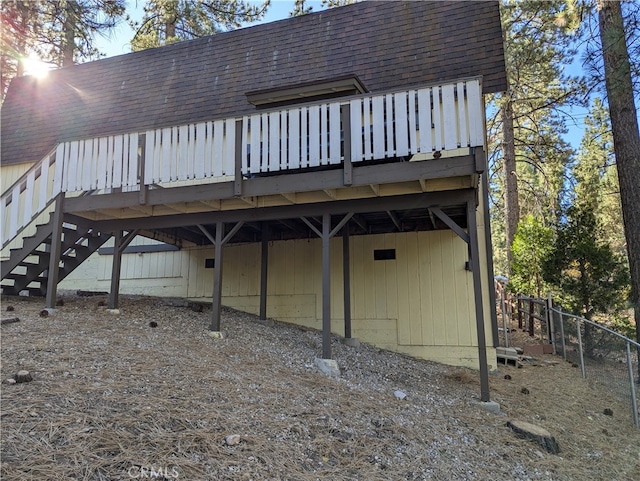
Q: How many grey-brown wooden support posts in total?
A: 7